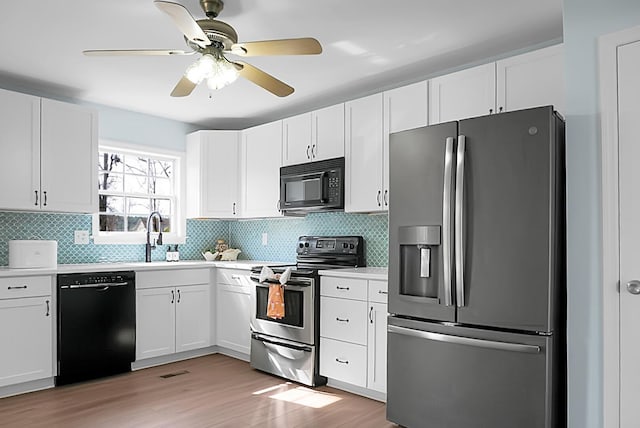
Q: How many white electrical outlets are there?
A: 2